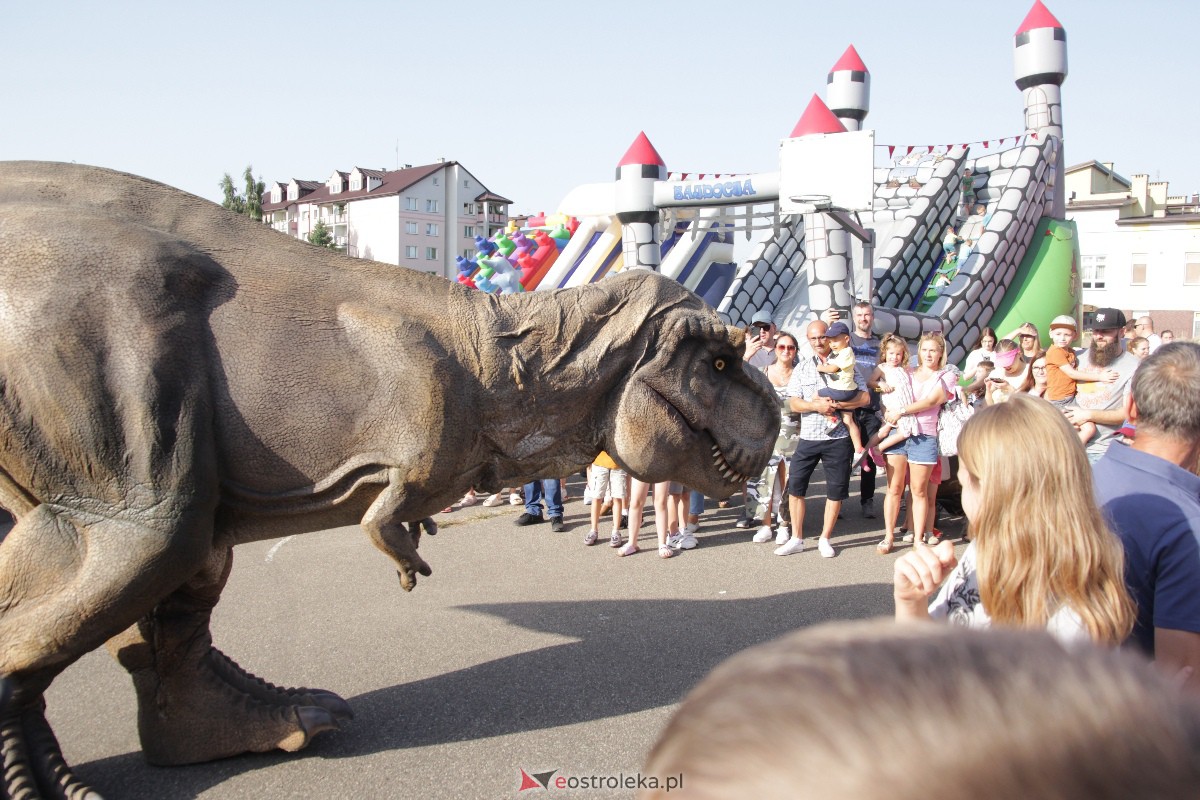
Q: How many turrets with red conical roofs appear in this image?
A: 4